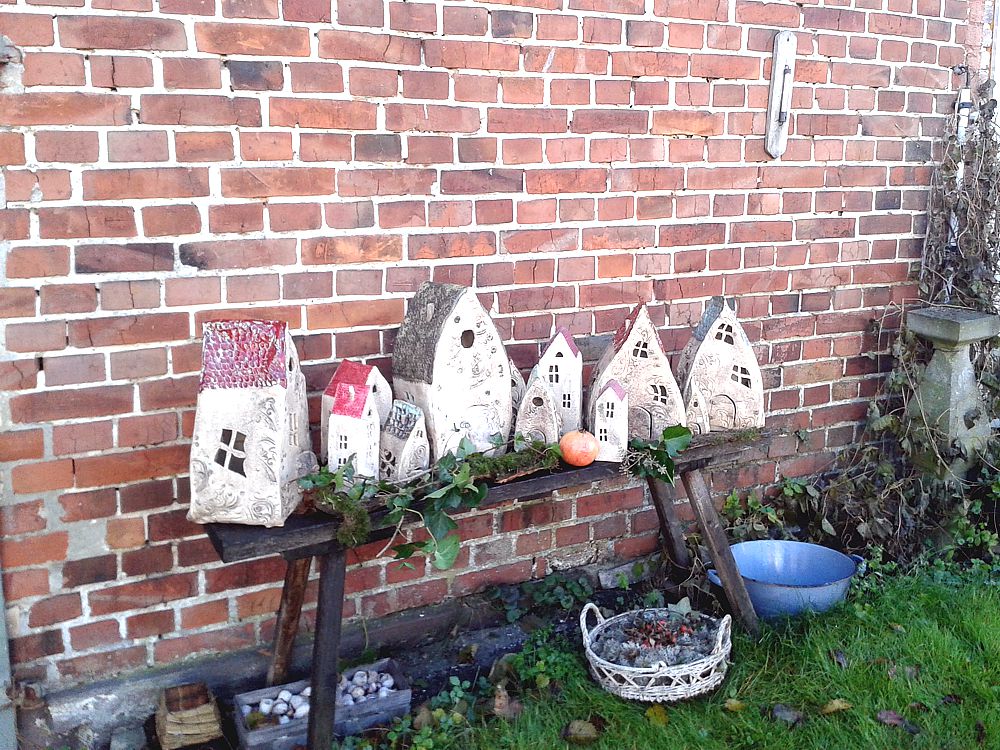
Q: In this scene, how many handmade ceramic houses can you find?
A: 12